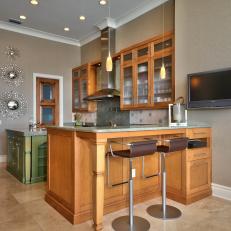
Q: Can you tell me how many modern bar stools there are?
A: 2